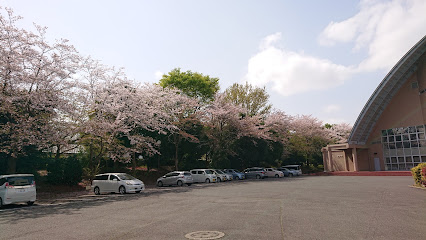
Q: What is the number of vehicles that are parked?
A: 11